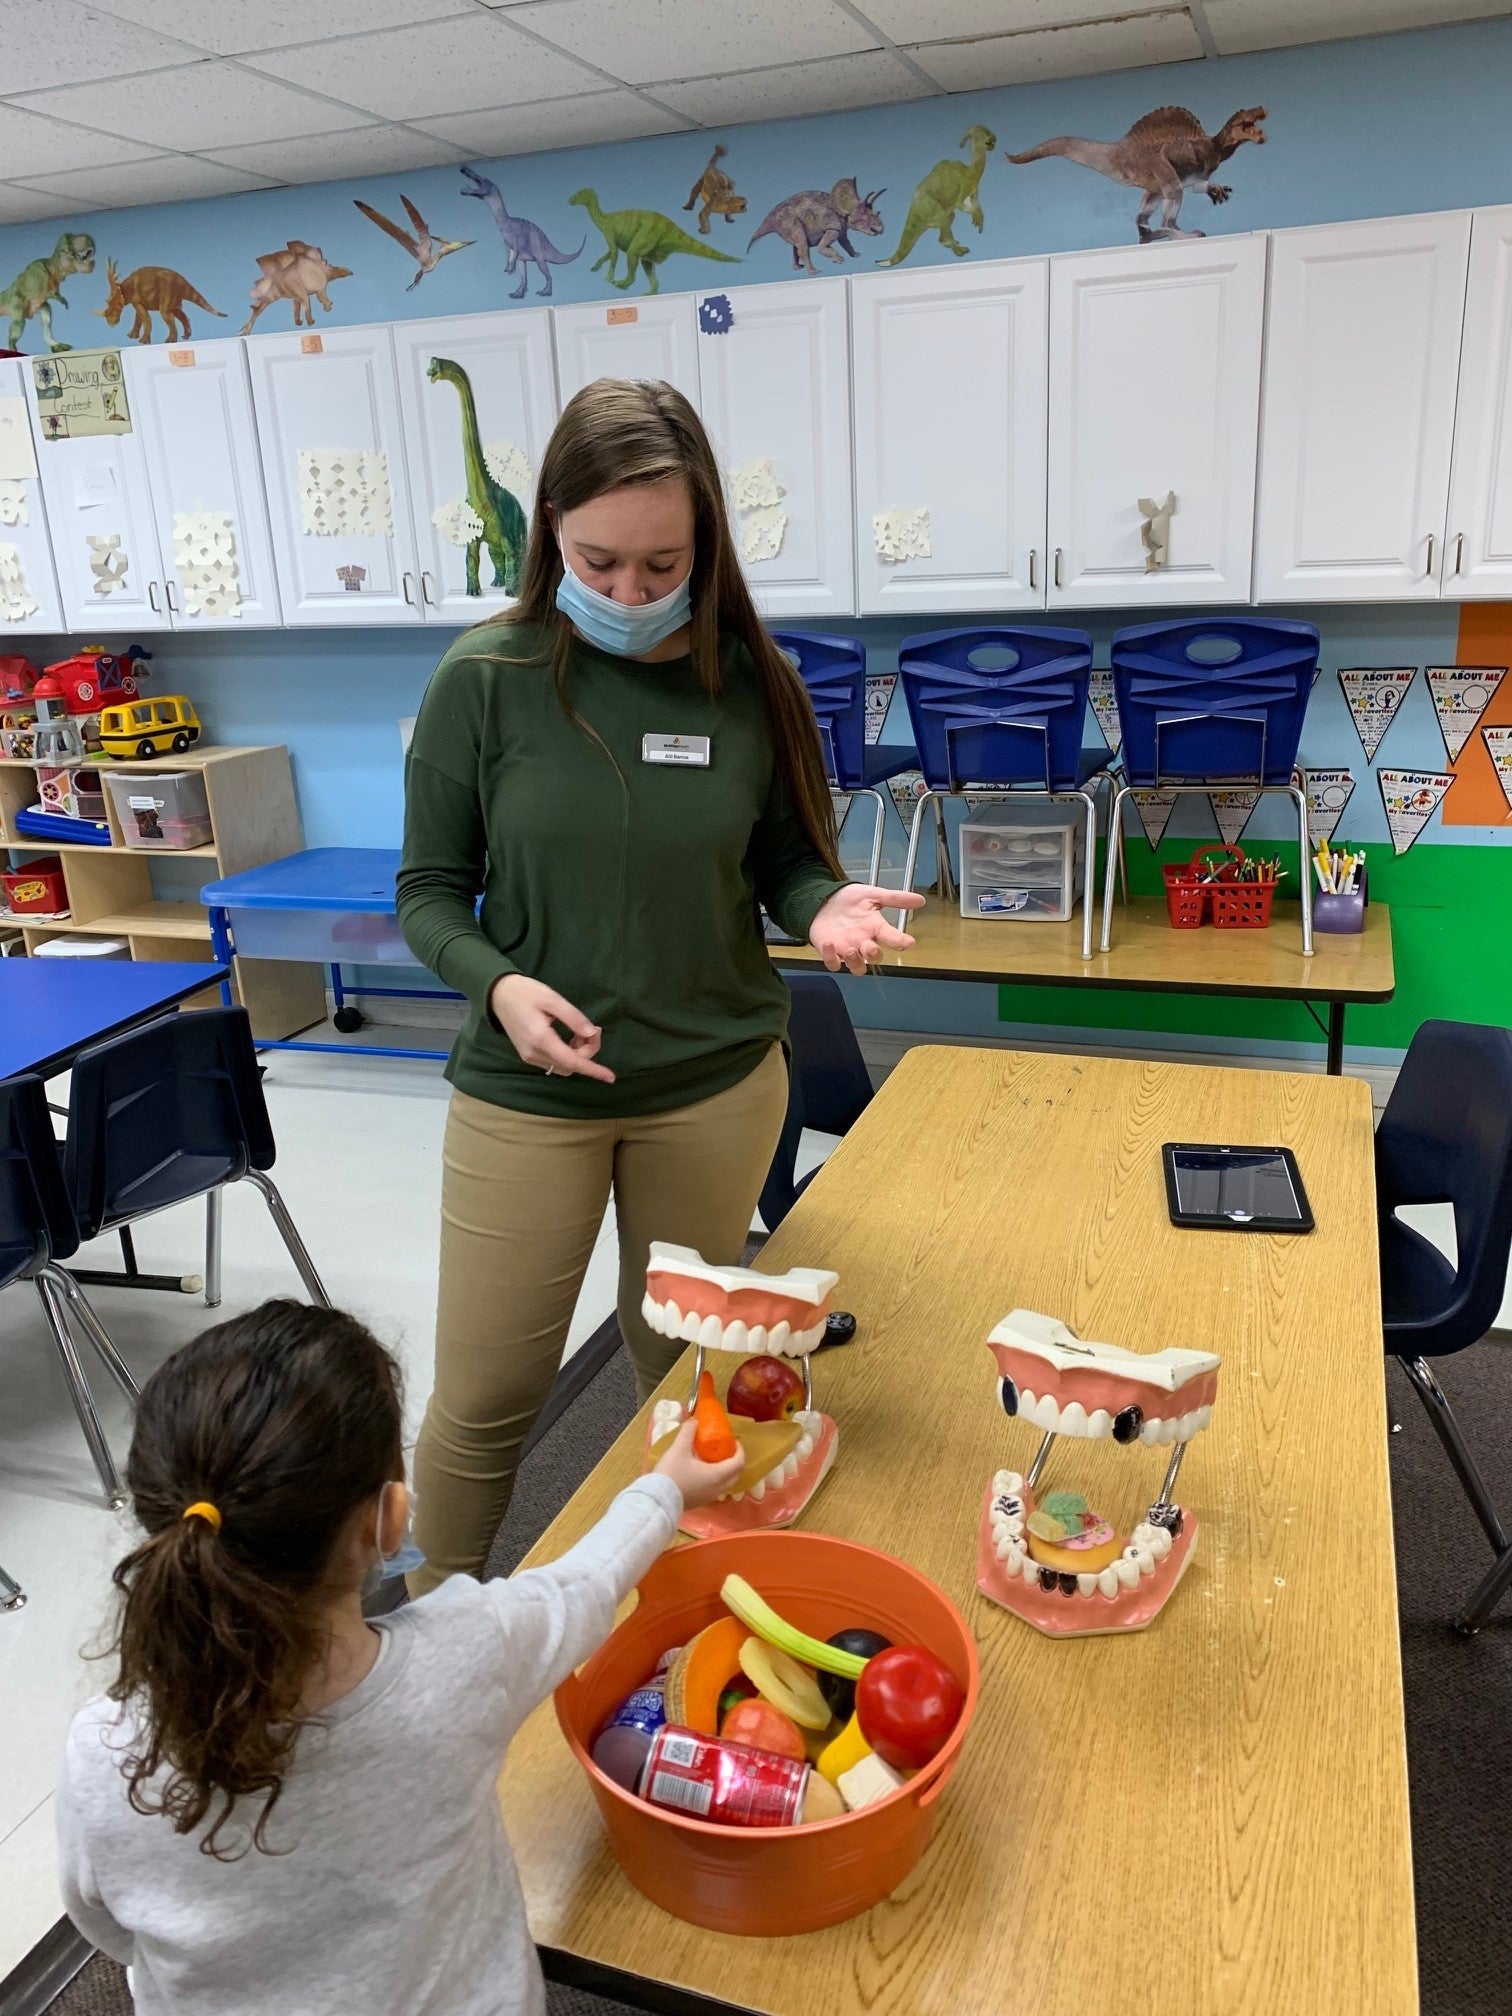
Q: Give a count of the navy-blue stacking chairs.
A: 4